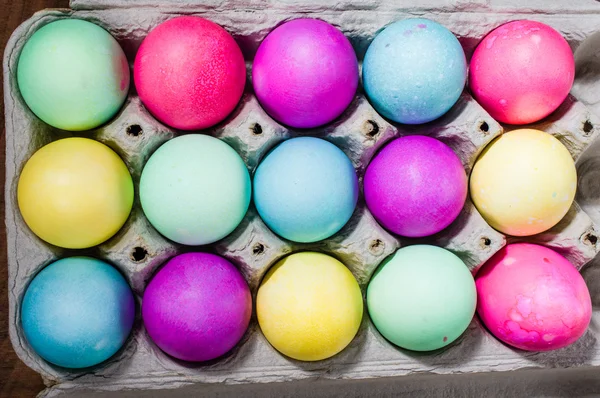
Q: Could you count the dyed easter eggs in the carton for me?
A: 15